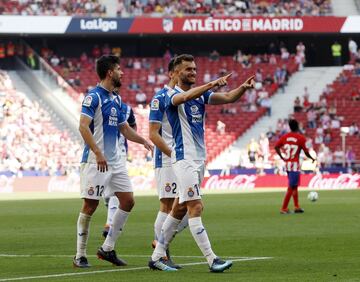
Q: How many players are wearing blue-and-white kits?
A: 4